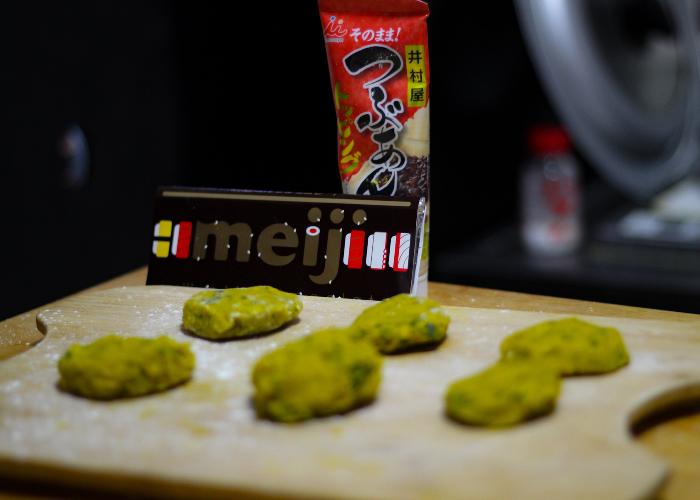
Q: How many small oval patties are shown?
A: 6